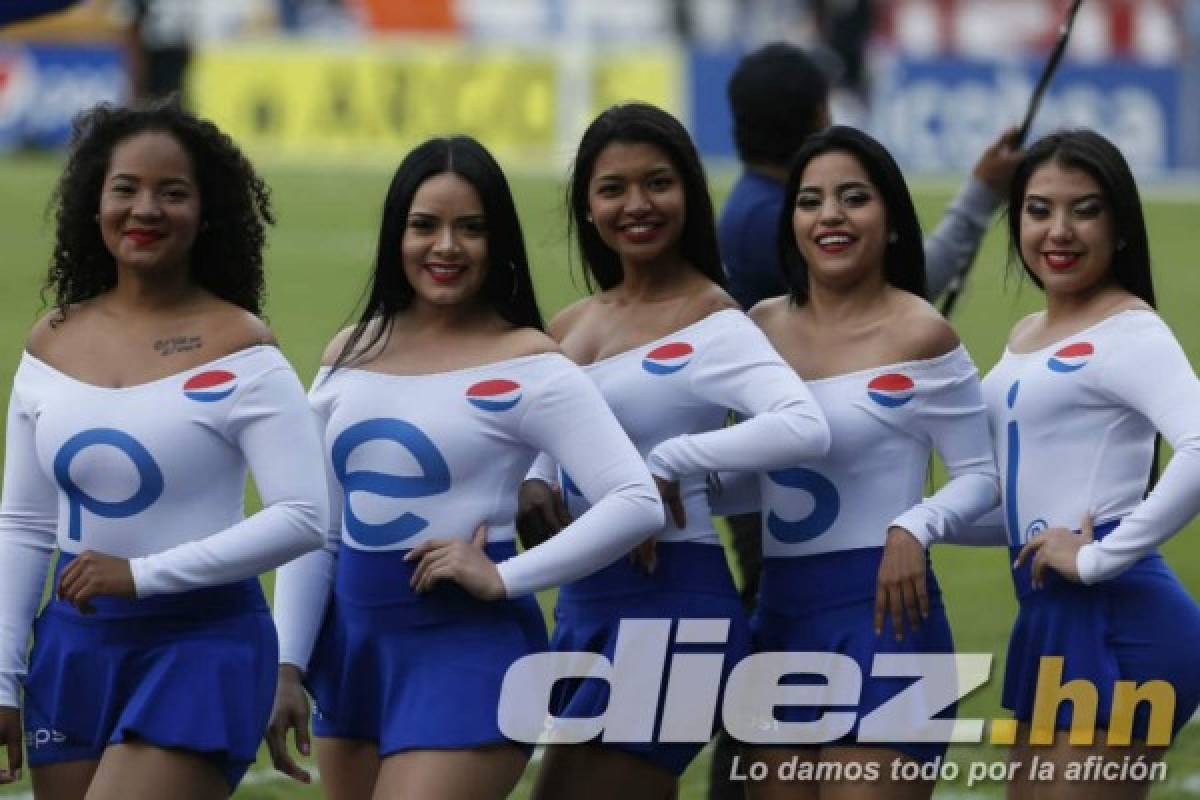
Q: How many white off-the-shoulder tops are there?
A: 5